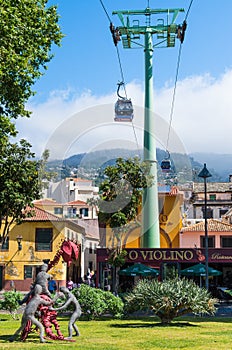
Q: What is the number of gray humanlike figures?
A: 3